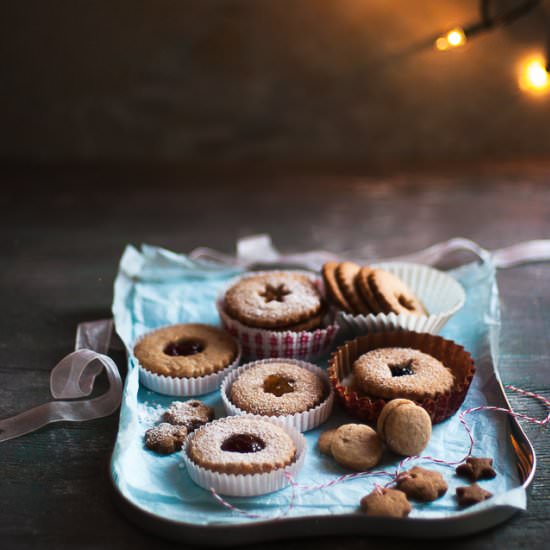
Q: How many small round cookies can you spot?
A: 4